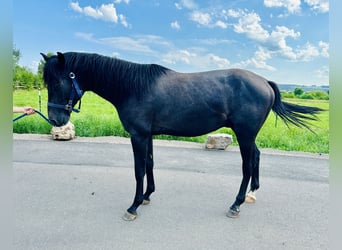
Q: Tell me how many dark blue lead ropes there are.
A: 1